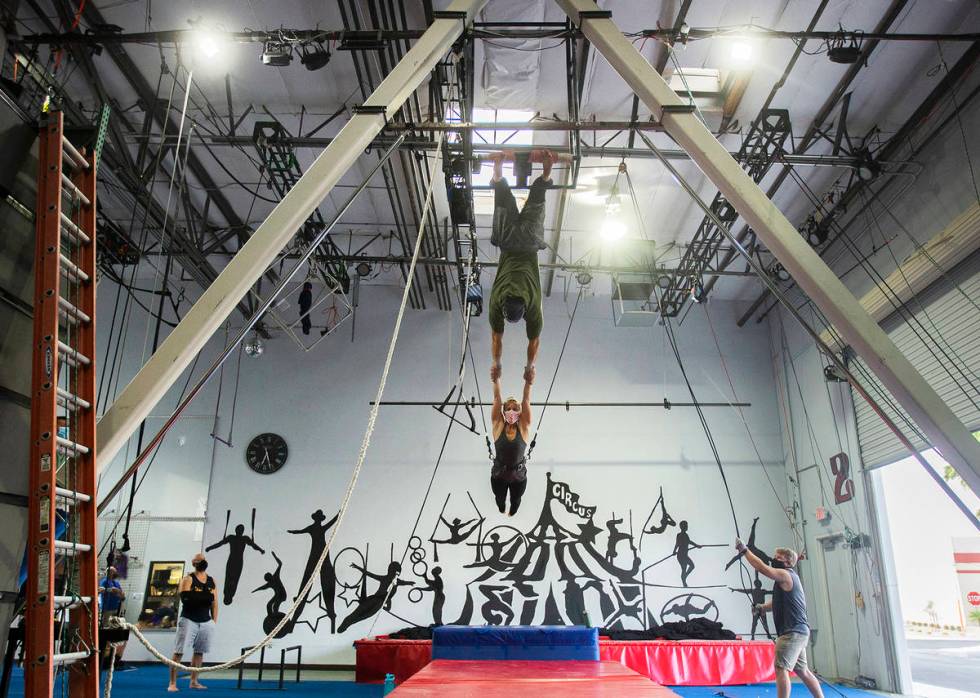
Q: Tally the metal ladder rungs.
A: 12